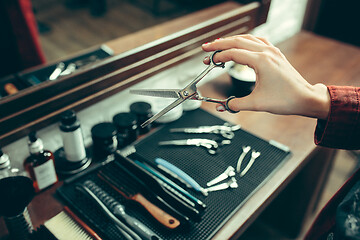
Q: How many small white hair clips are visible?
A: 4